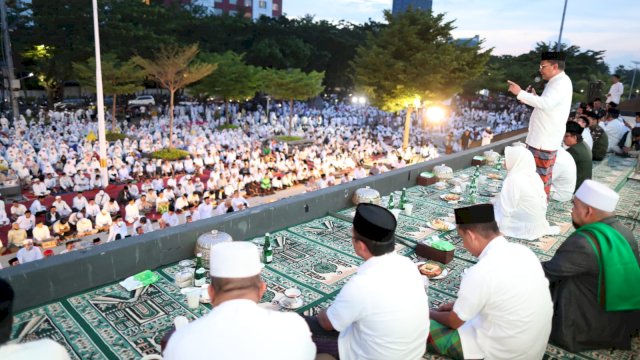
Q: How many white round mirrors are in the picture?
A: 0